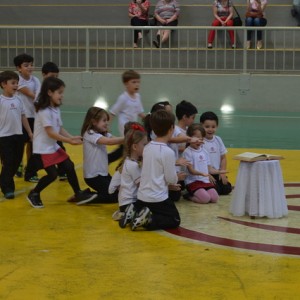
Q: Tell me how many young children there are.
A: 13